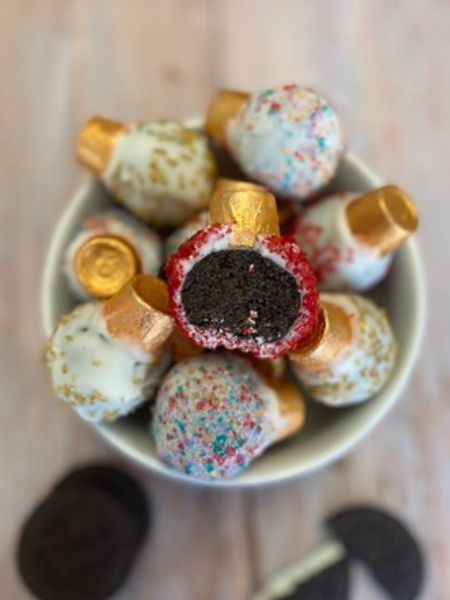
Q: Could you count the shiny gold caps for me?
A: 8